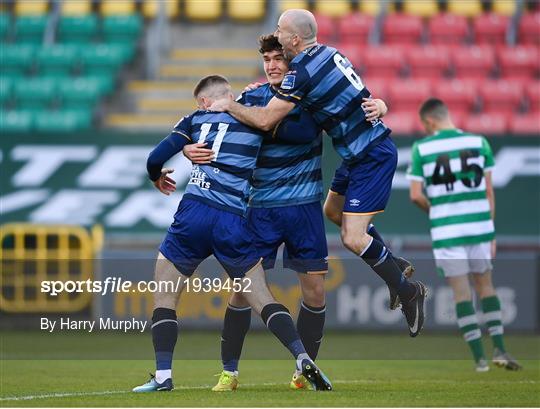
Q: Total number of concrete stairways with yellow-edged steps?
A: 1